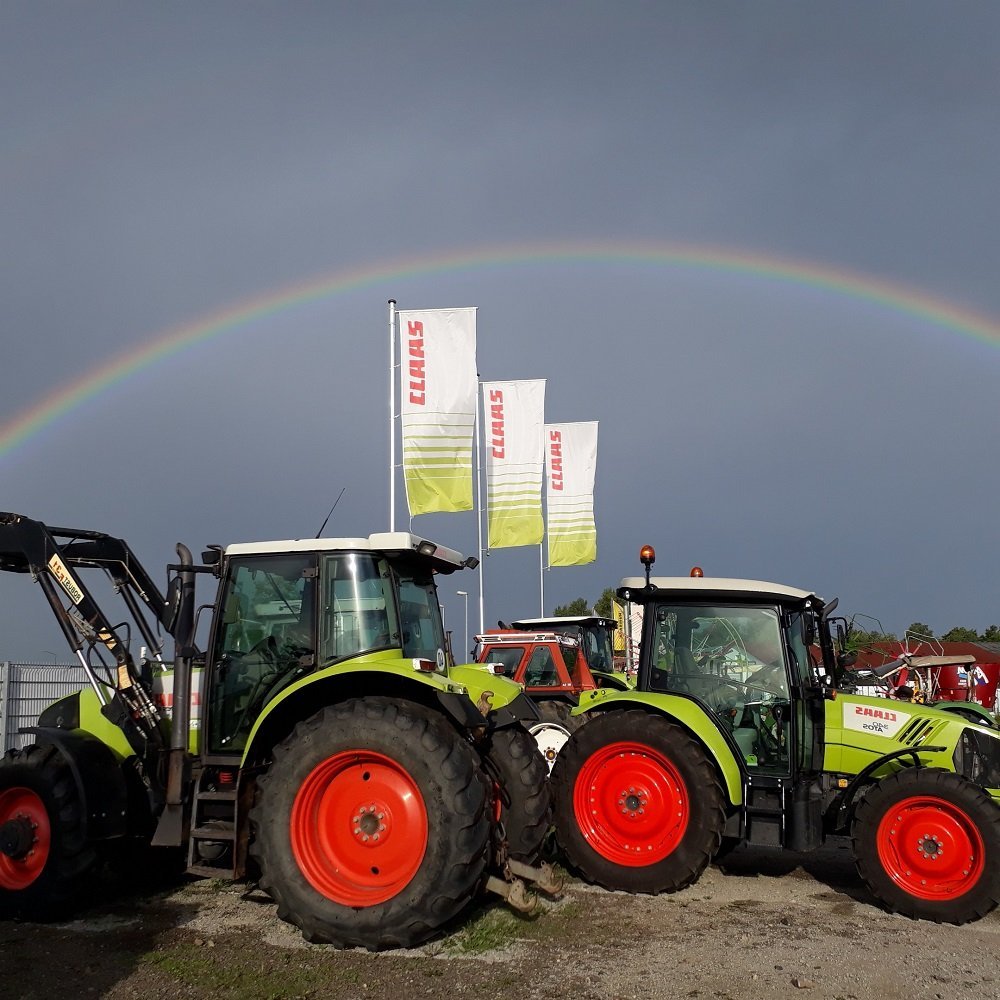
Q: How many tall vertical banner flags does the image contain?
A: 3